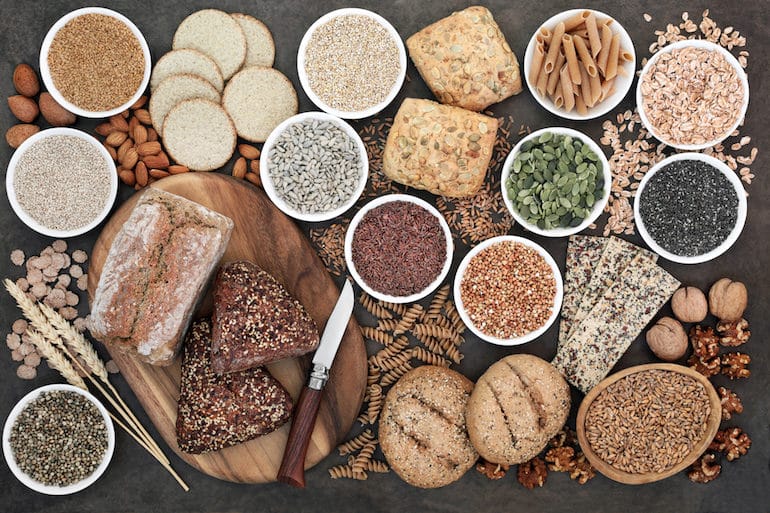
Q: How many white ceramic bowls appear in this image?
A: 11